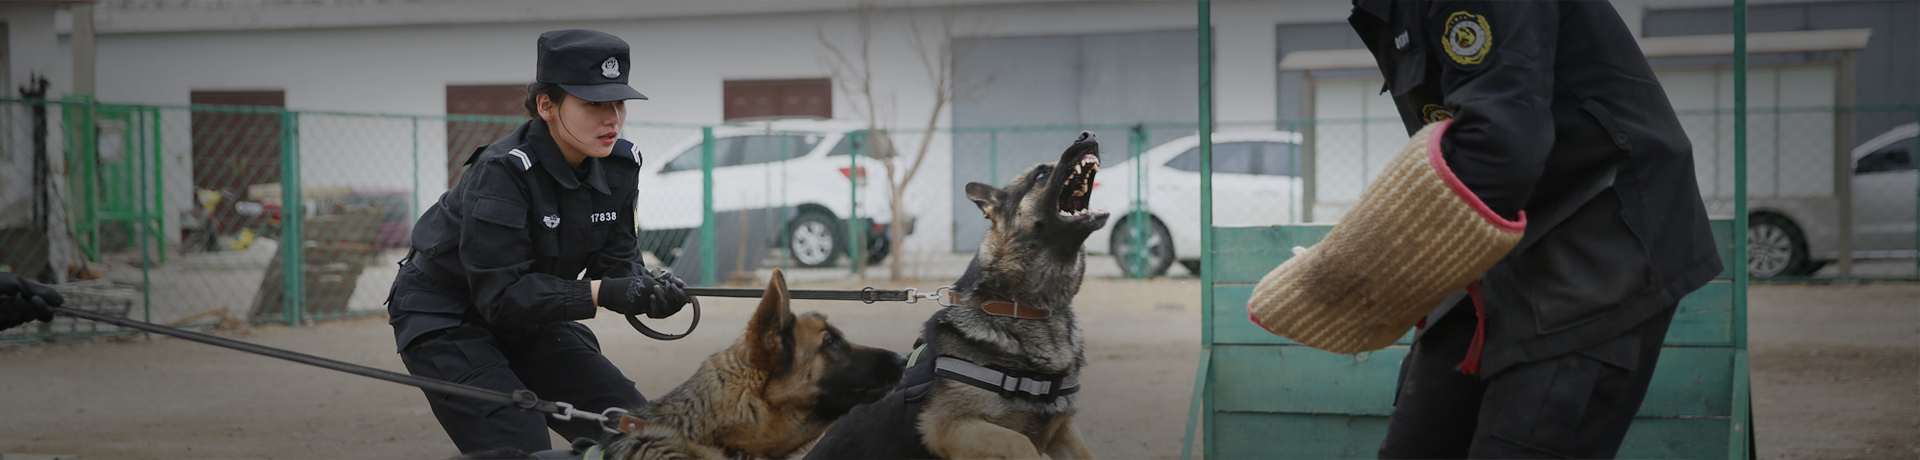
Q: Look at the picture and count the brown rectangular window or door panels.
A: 3